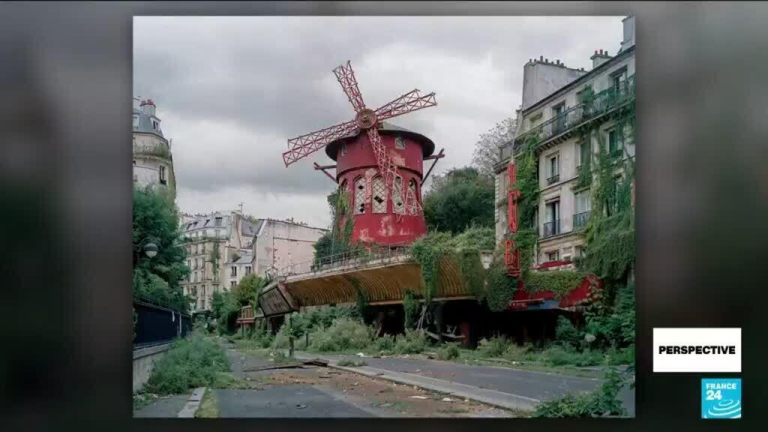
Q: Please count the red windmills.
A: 1